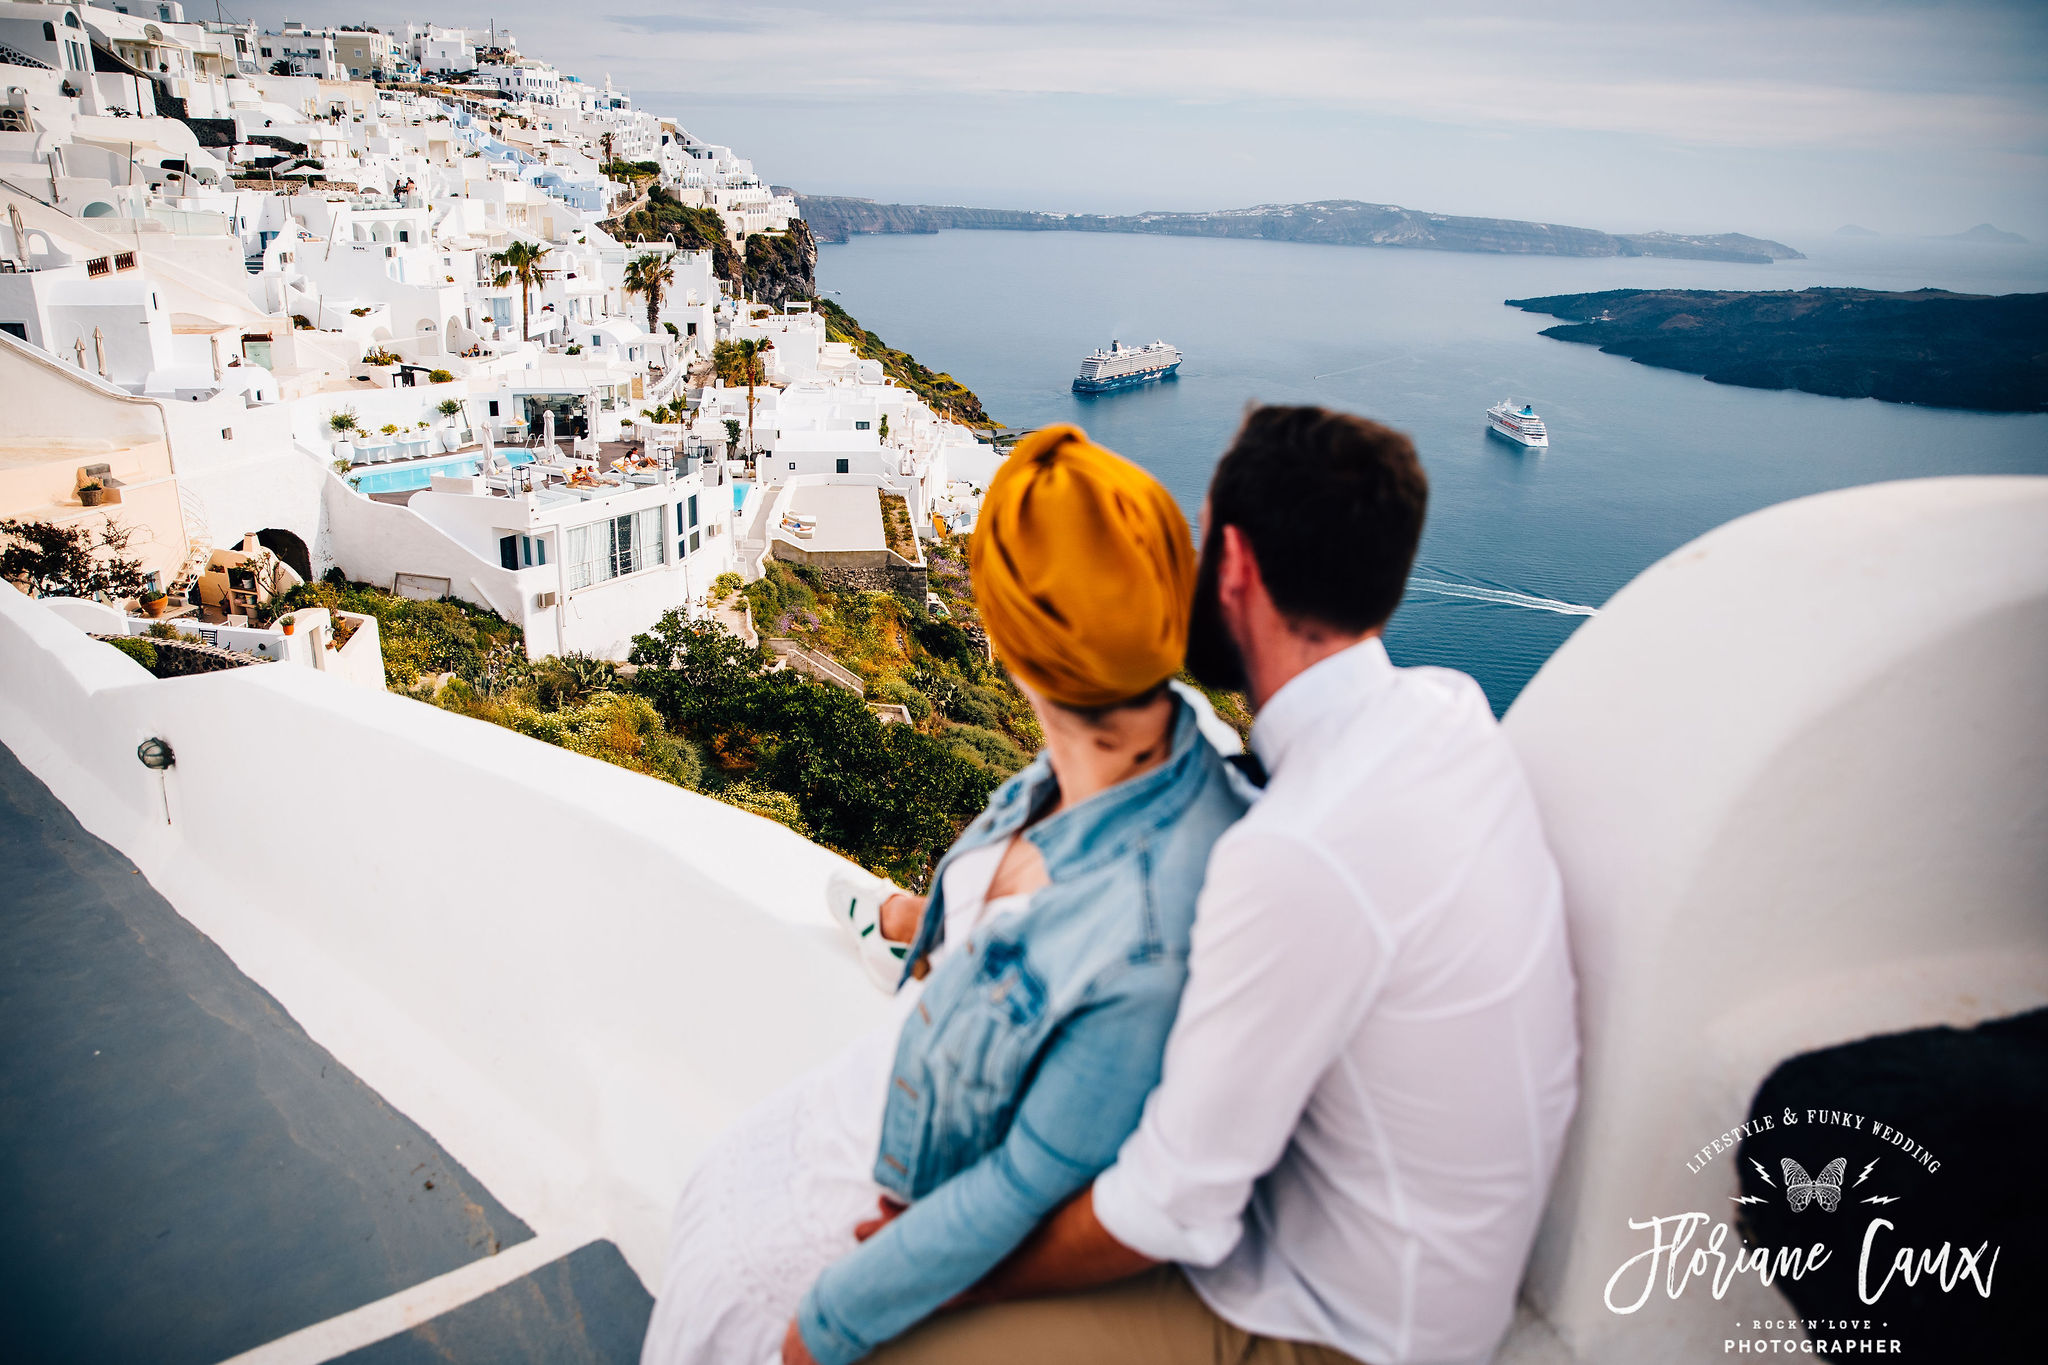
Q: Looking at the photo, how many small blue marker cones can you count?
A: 0